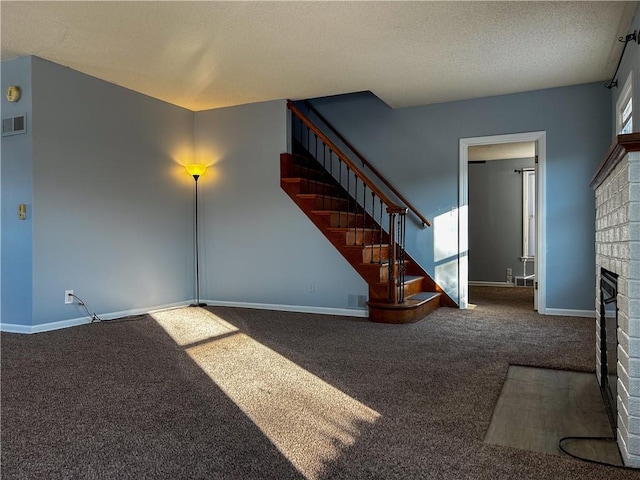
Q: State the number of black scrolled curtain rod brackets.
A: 2